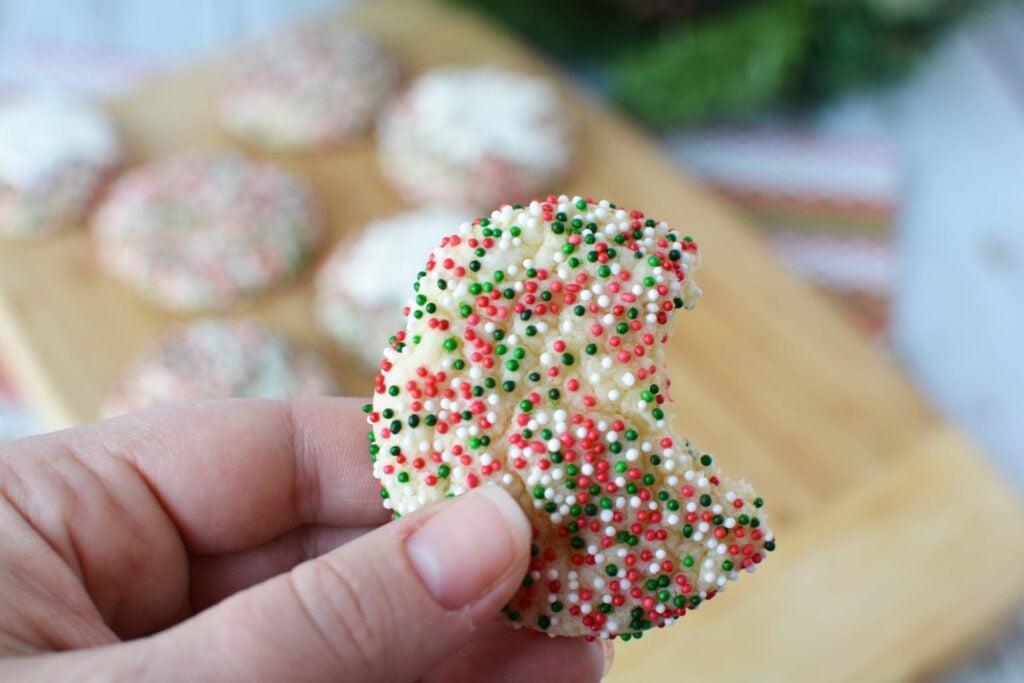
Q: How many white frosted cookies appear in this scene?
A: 3